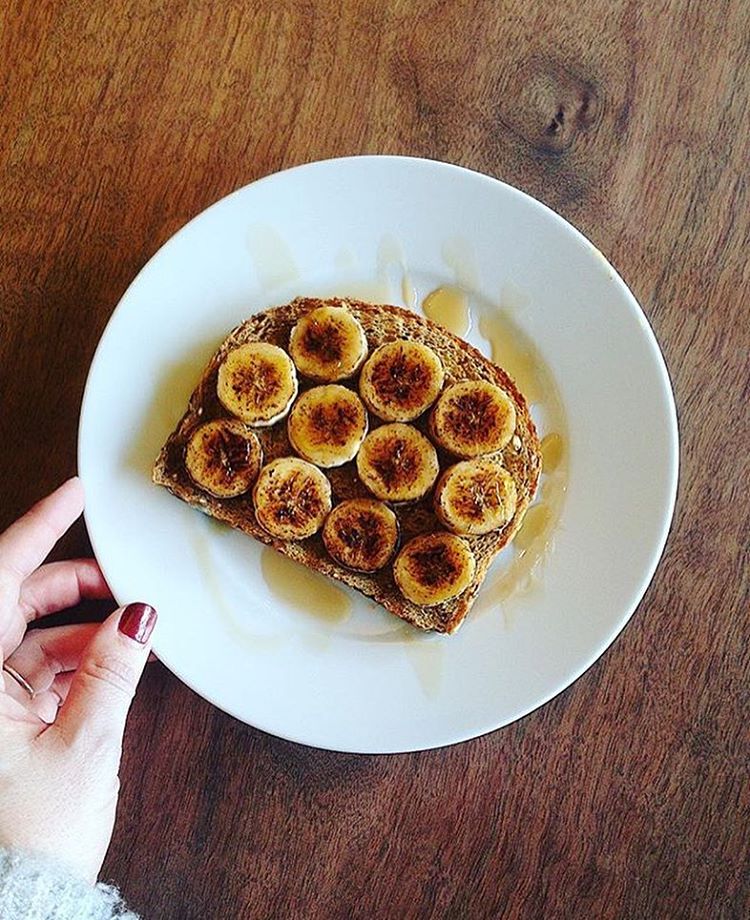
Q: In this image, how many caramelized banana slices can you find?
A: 11